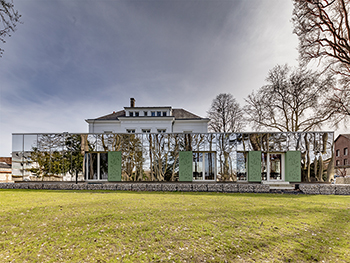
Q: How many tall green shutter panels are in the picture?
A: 4